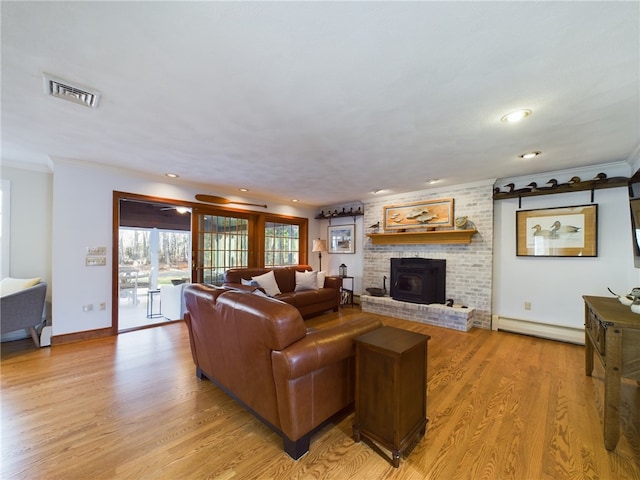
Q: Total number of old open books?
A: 0